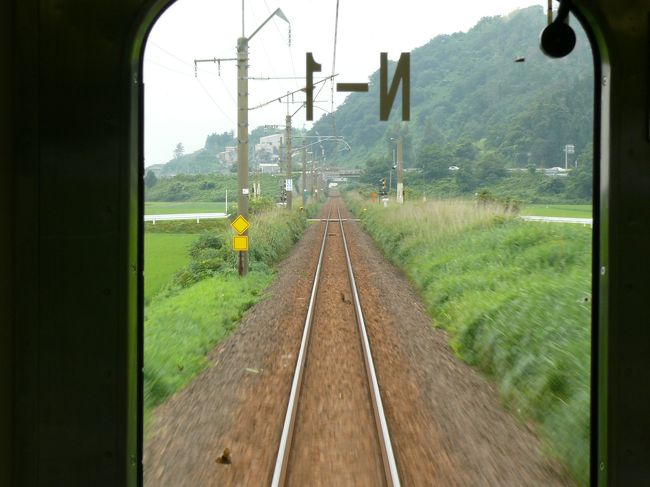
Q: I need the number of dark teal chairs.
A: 0